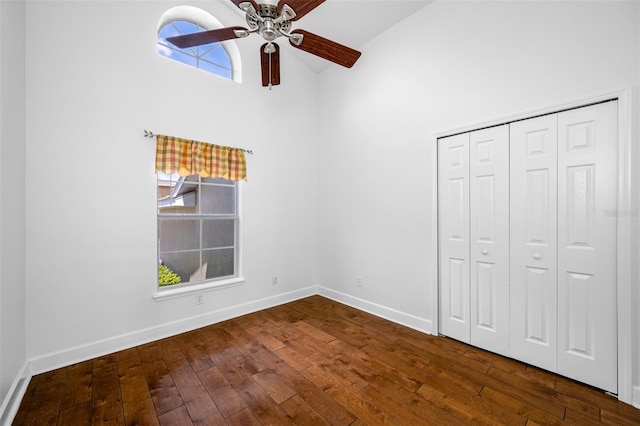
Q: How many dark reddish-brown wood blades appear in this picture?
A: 5